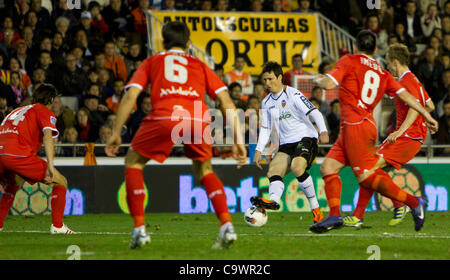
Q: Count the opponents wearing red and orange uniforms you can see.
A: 4